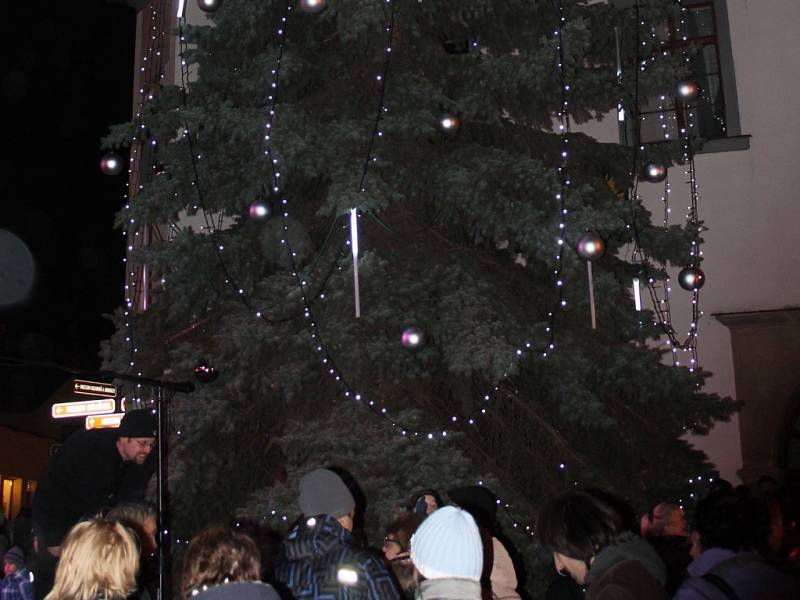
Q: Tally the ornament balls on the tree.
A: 11